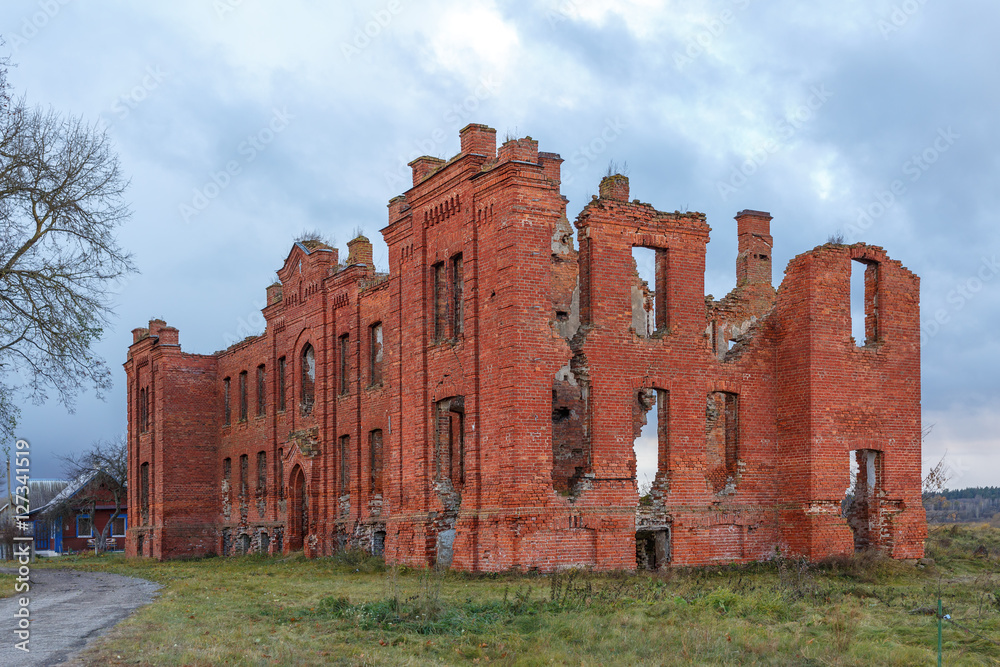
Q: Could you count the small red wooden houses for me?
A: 1